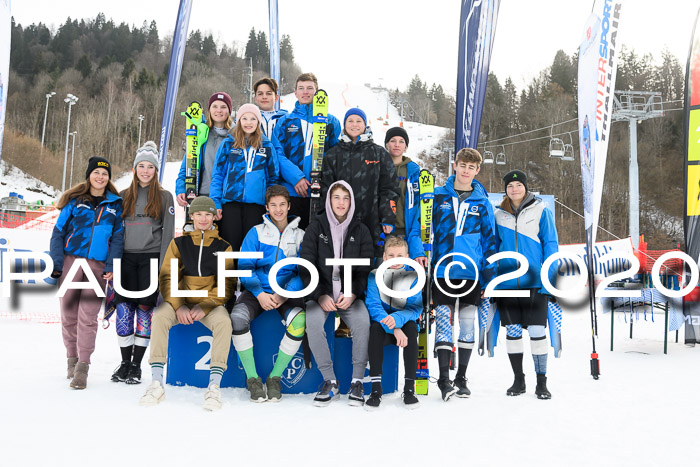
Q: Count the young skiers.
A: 14